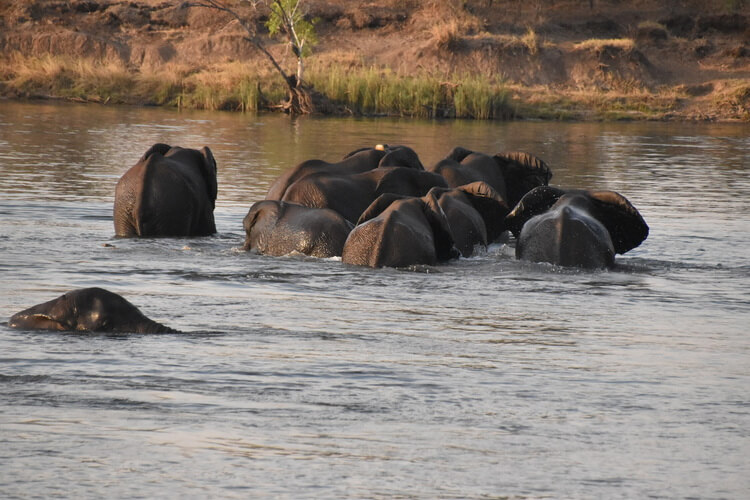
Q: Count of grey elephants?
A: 9